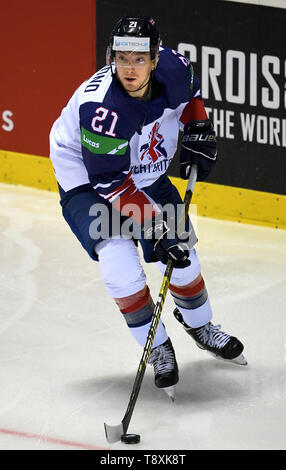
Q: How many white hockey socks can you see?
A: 2